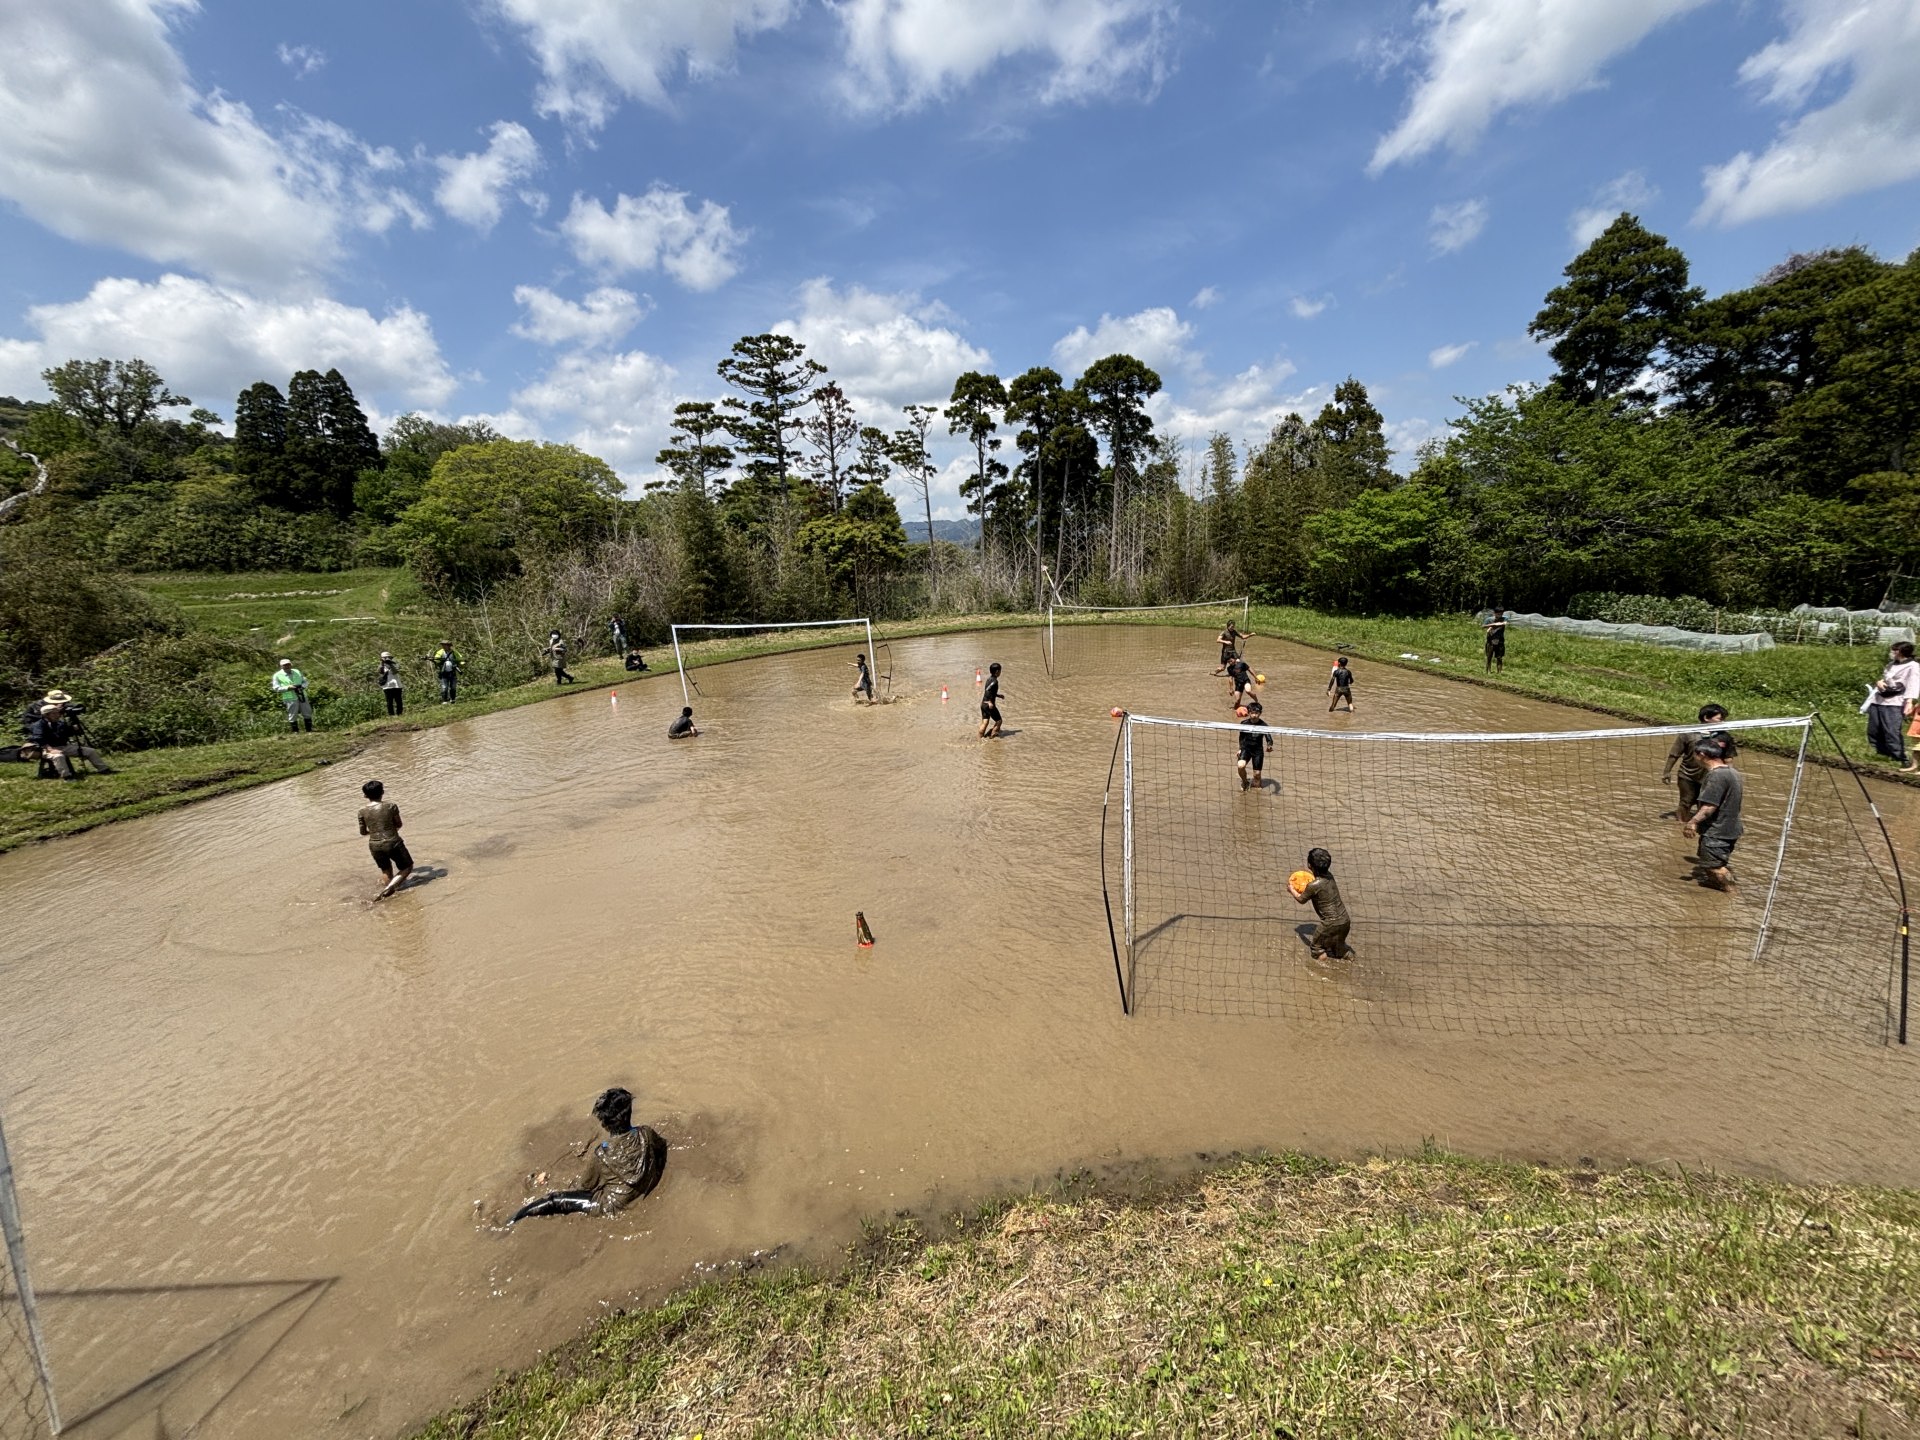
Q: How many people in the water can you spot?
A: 12